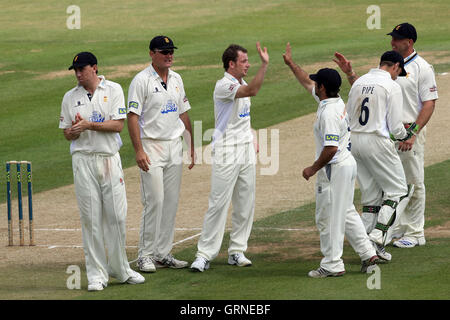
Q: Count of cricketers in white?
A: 6